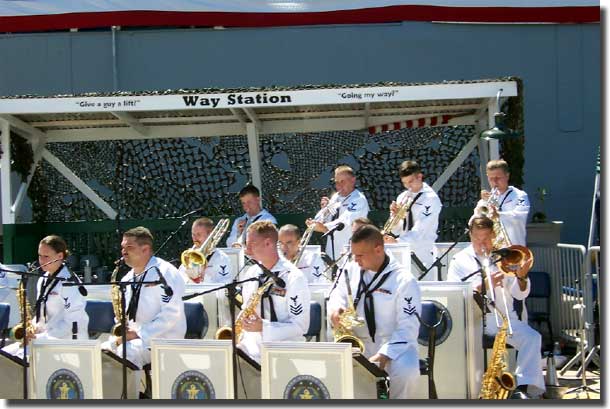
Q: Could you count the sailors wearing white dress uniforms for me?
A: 12